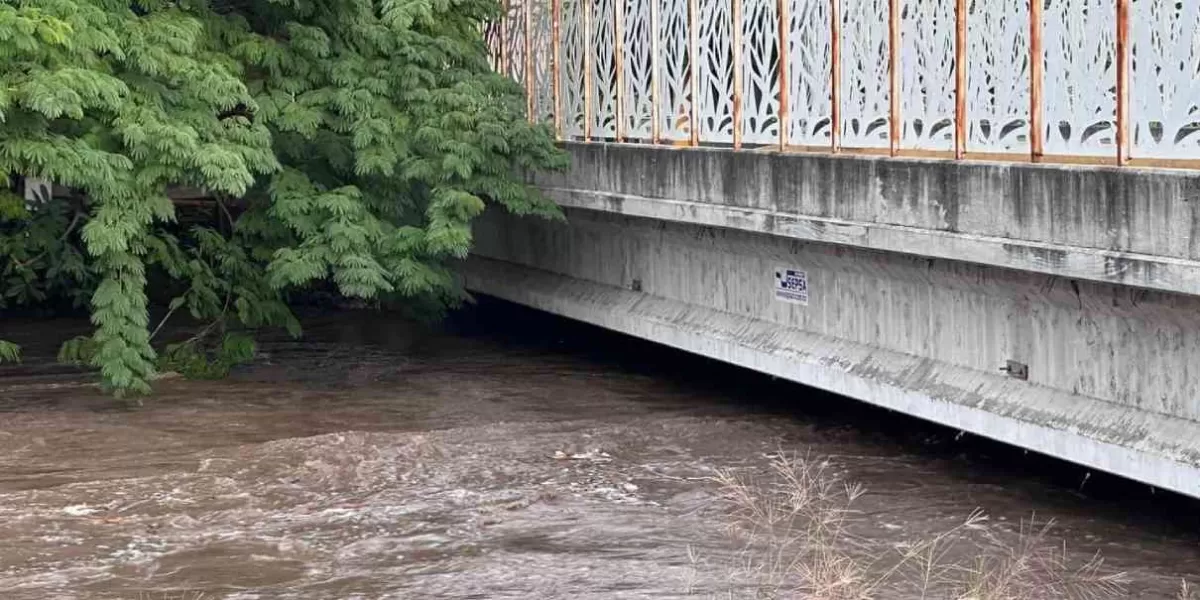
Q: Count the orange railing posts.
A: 14